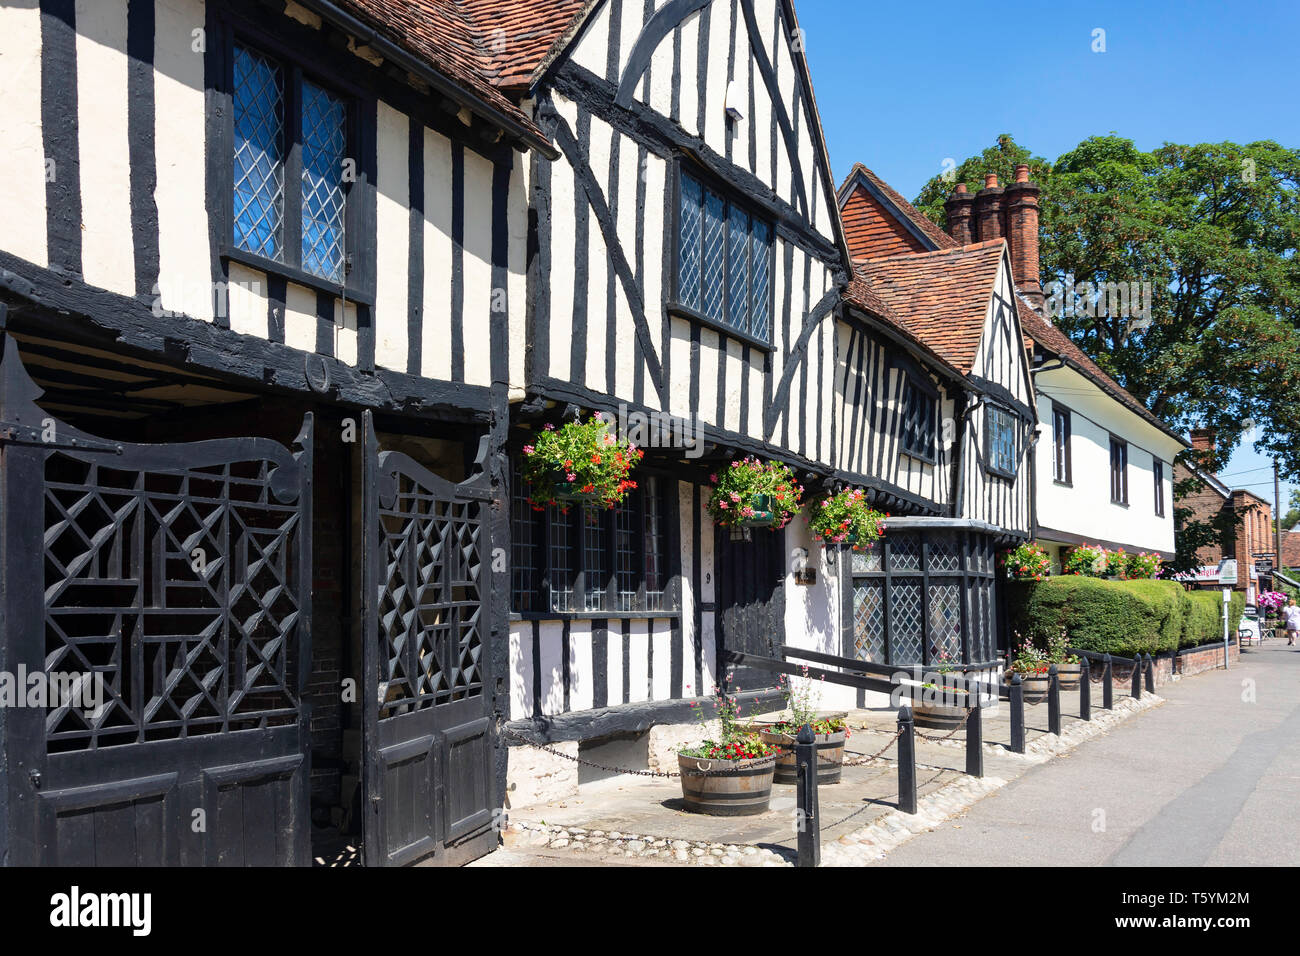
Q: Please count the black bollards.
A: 9